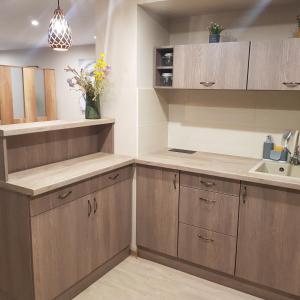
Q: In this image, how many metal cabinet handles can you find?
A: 11